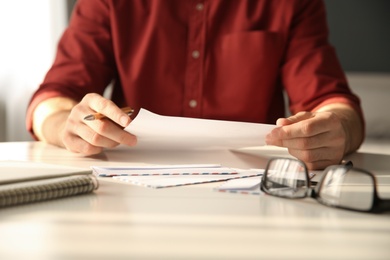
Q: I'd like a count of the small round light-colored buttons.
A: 3